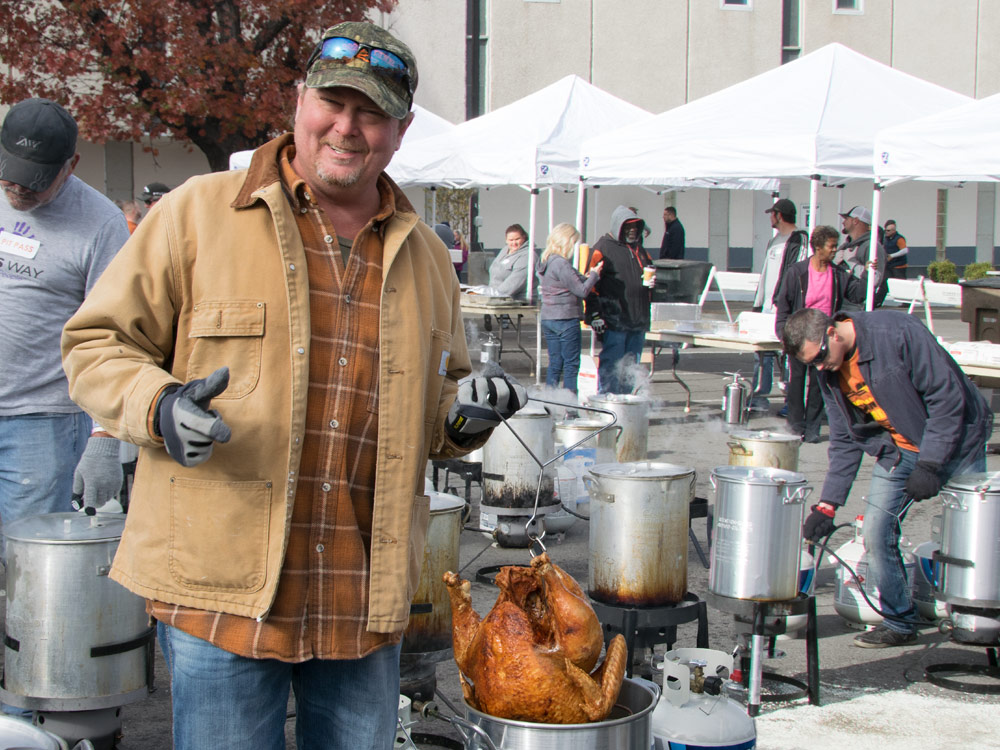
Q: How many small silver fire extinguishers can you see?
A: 2